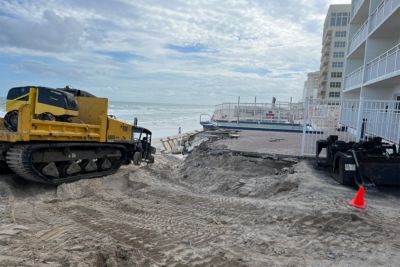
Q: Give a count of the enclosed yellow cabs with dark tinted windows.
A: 1